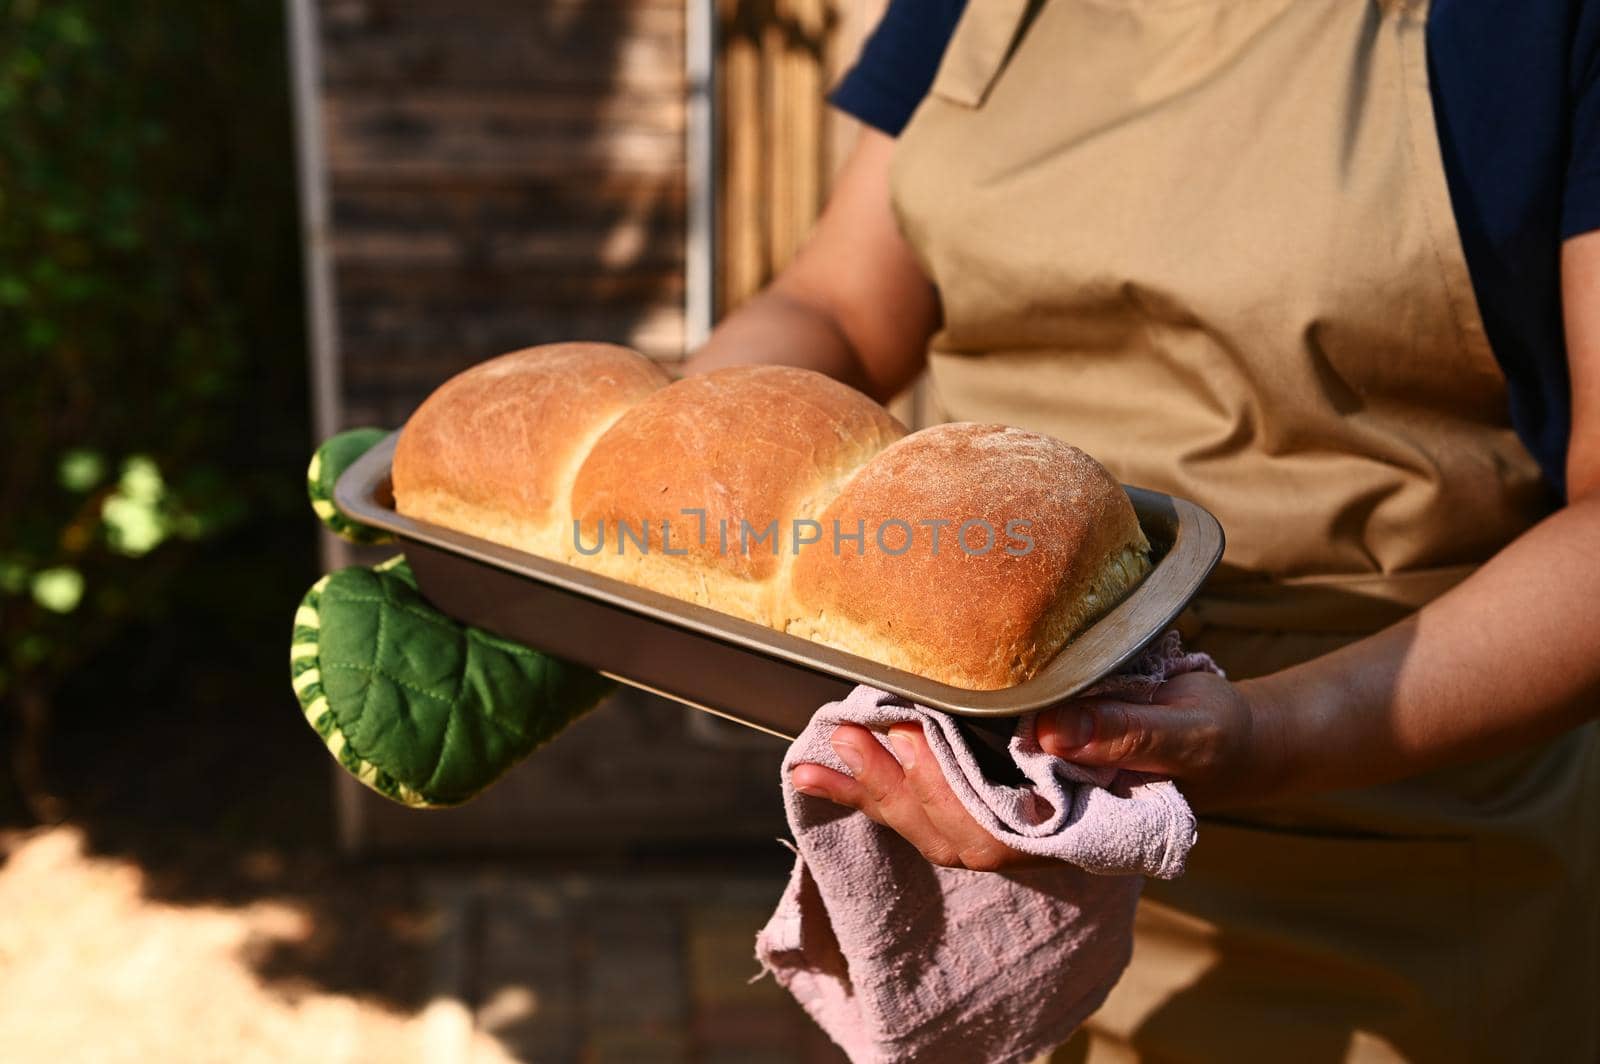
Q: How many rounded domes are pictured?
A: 3